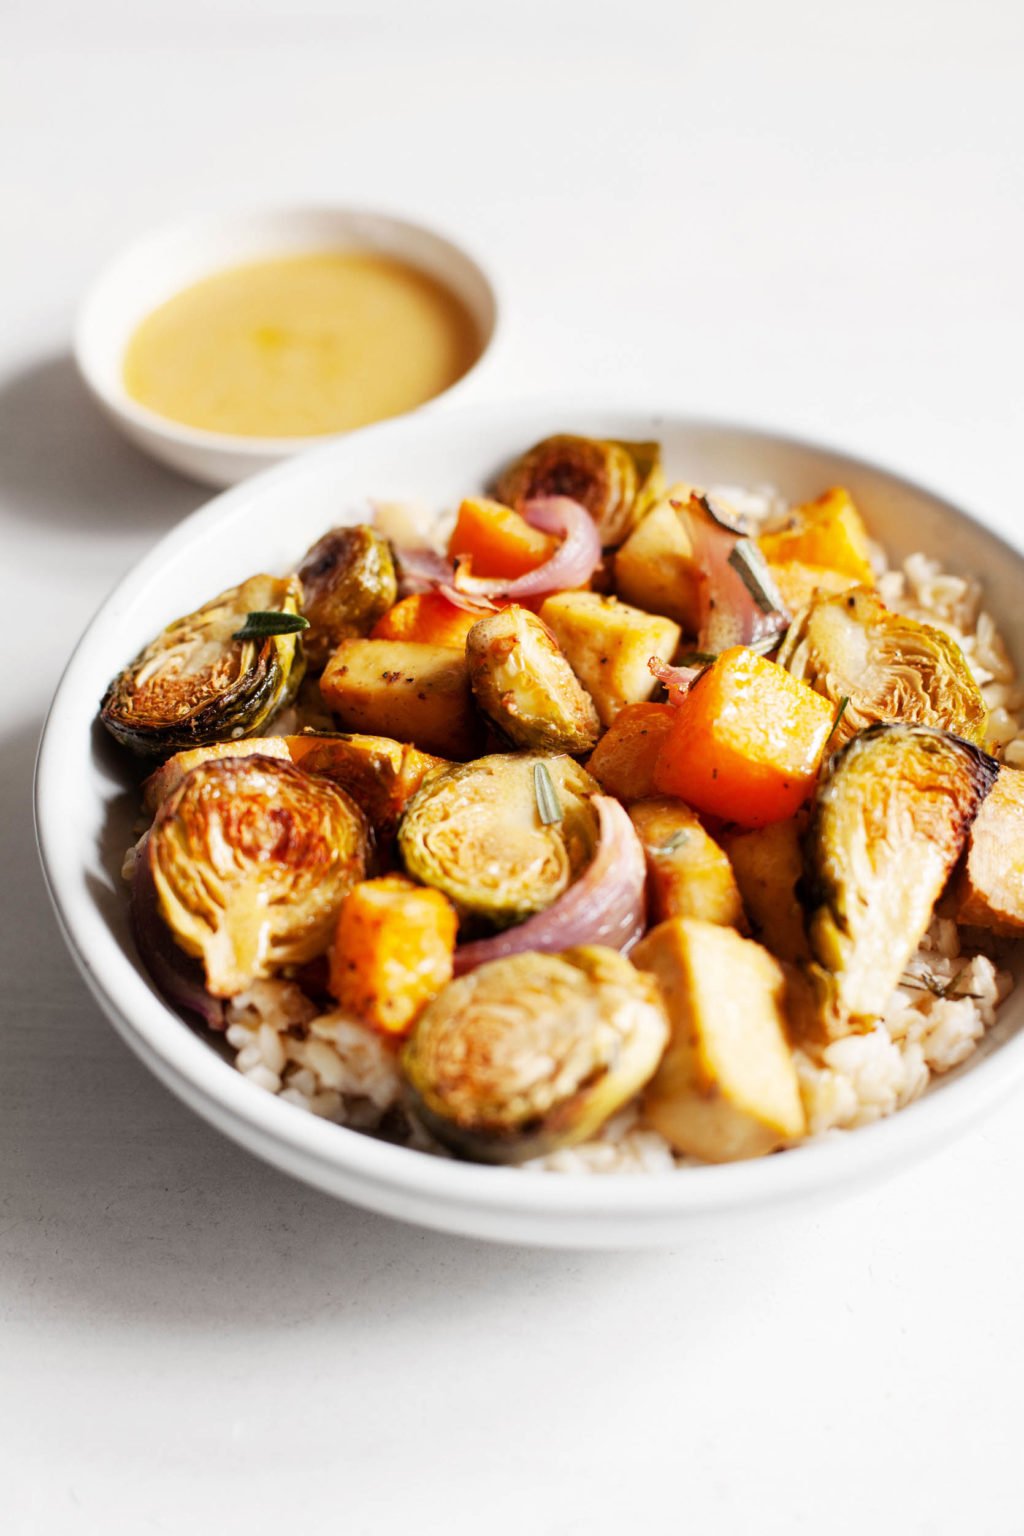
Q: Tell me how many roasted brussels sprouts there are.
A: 9